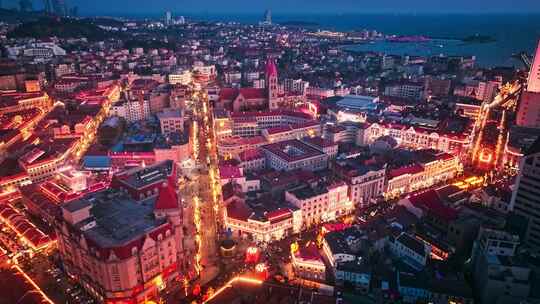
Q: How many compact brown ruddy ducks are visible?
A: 0